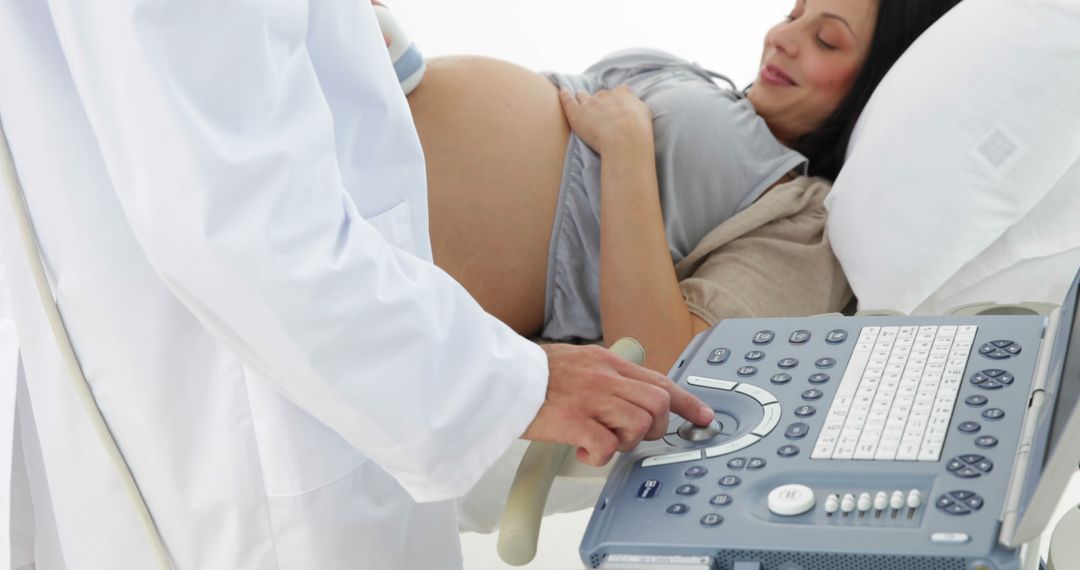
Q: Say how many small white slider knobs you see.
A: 6